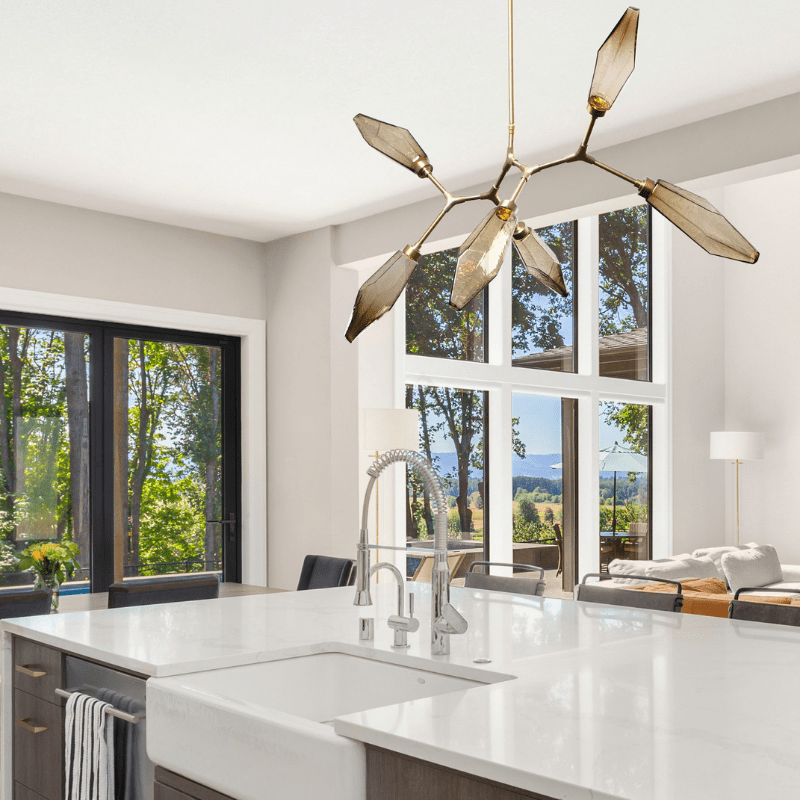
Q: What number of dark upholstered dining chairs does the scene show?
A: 3